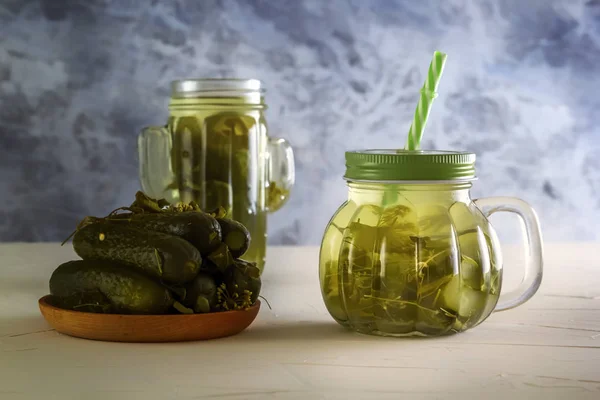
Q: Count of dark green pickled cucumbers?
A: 6